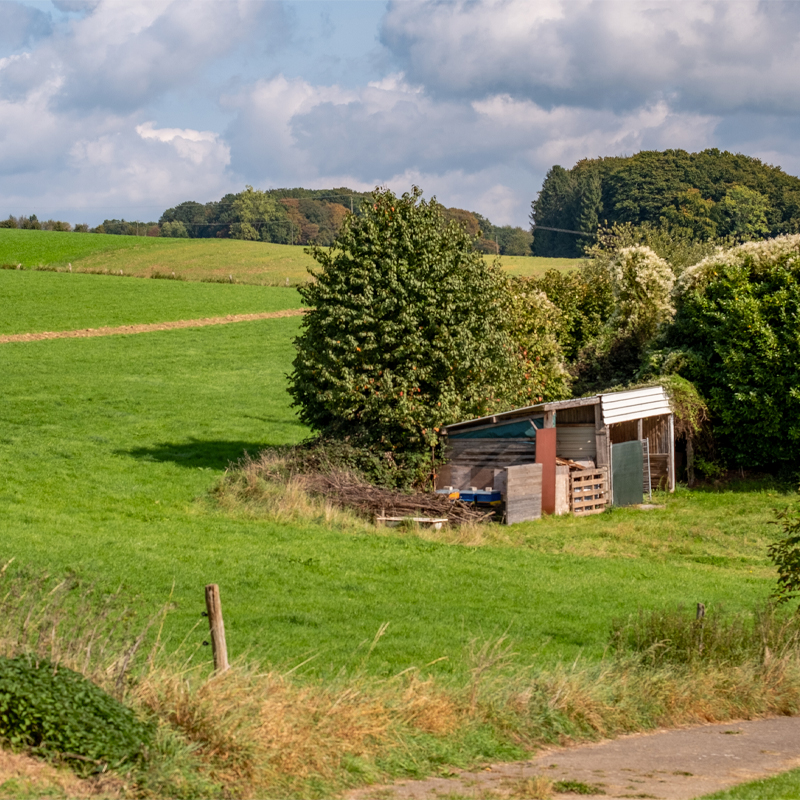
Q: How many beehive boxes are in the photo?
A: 3